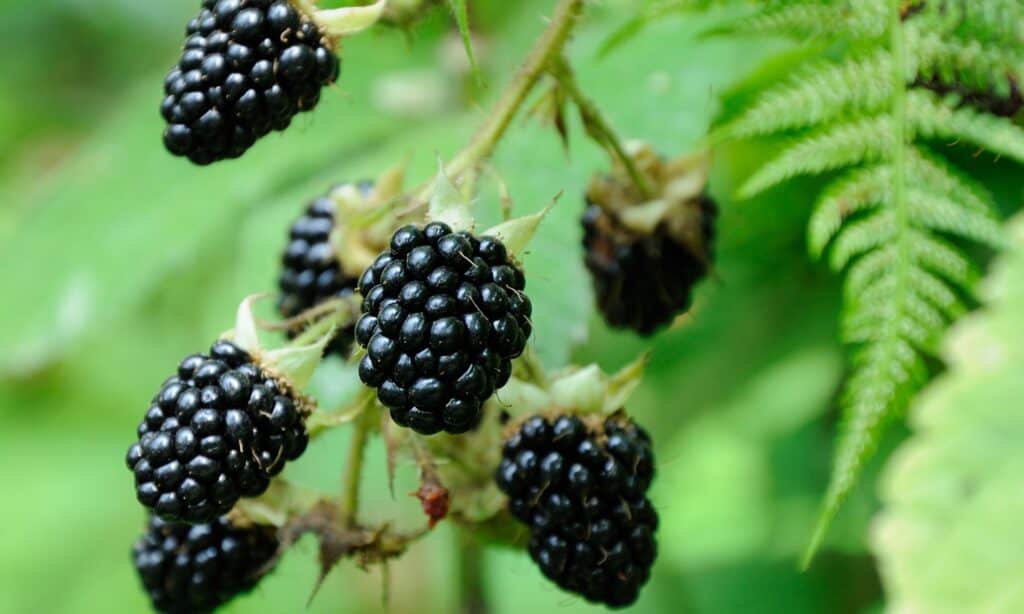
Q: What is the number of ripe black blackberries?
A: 7